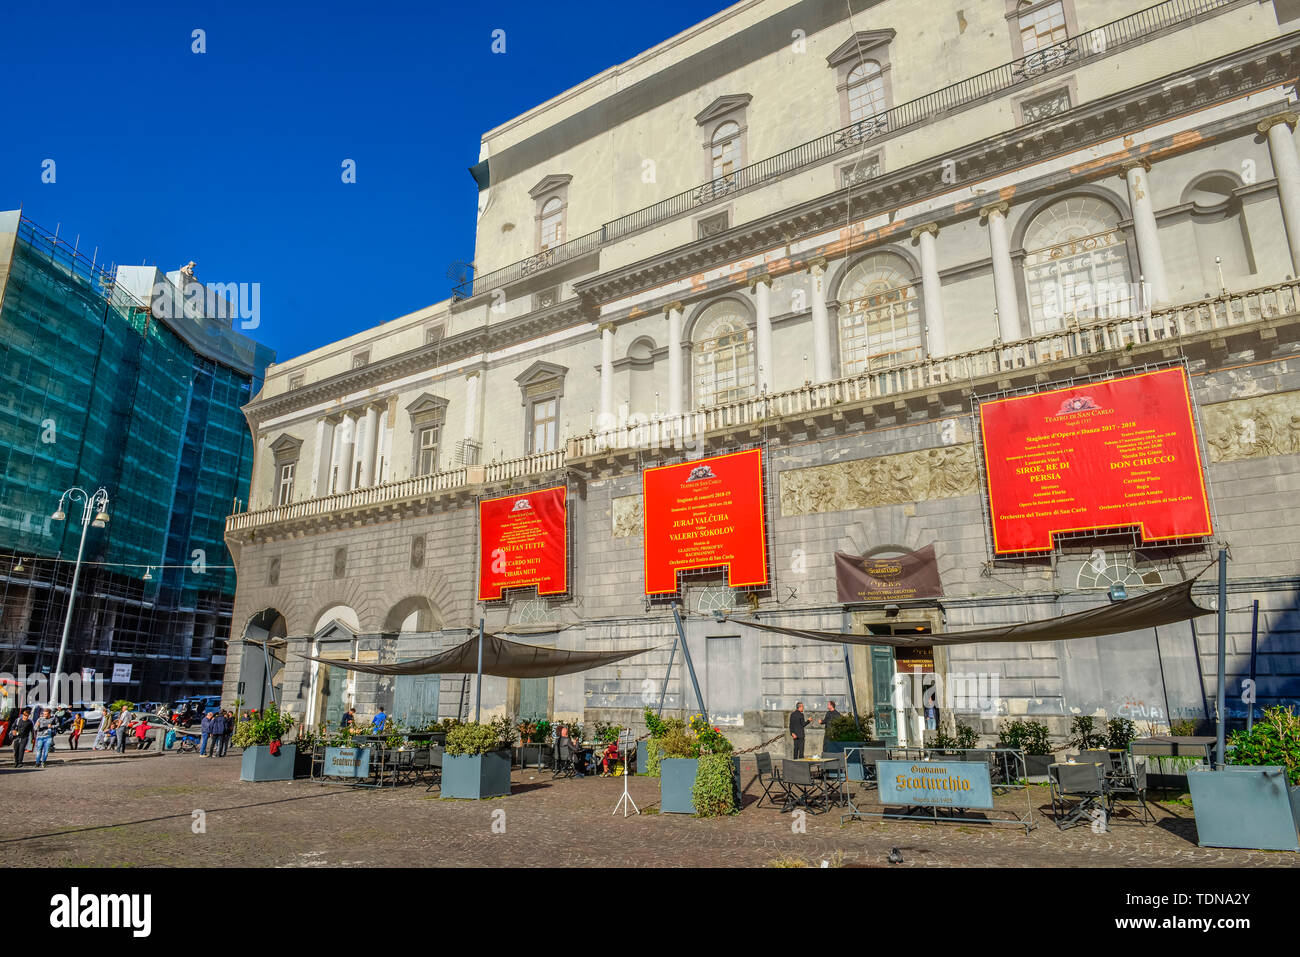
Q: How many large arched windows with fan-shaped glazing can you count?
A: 3